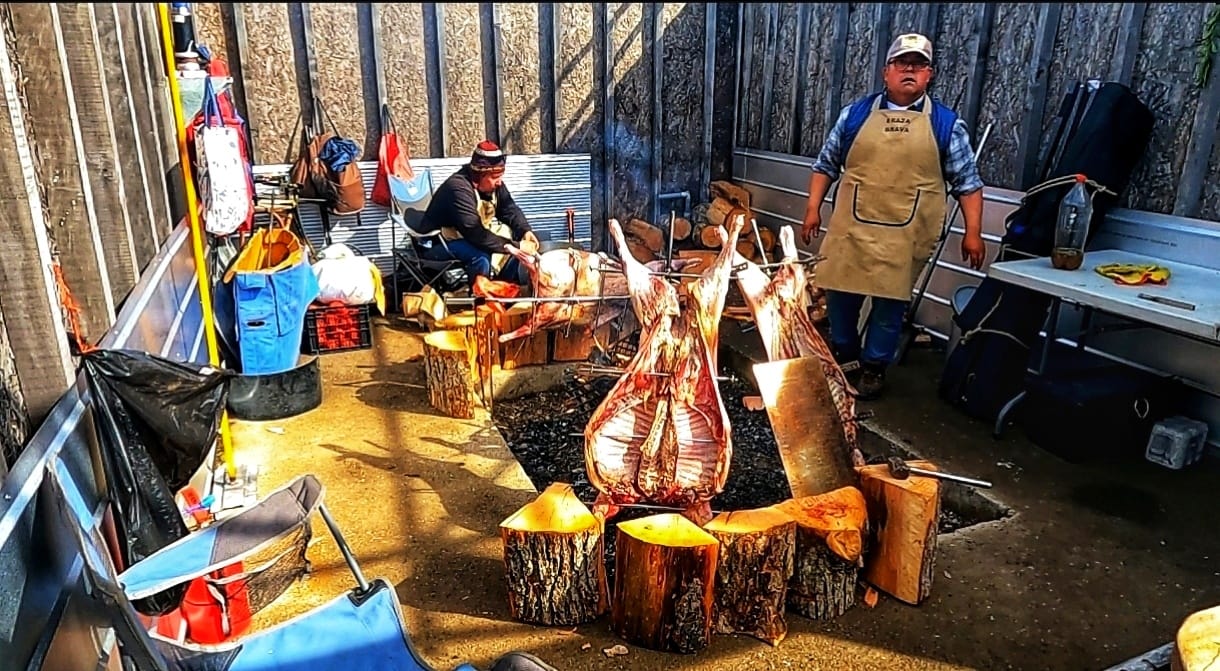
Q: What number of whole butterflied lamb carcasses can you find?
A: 3